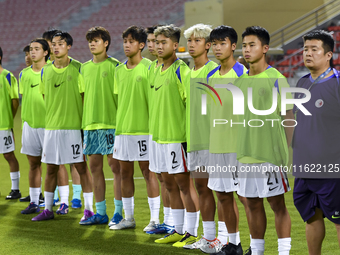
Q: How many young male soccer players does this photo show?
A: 12